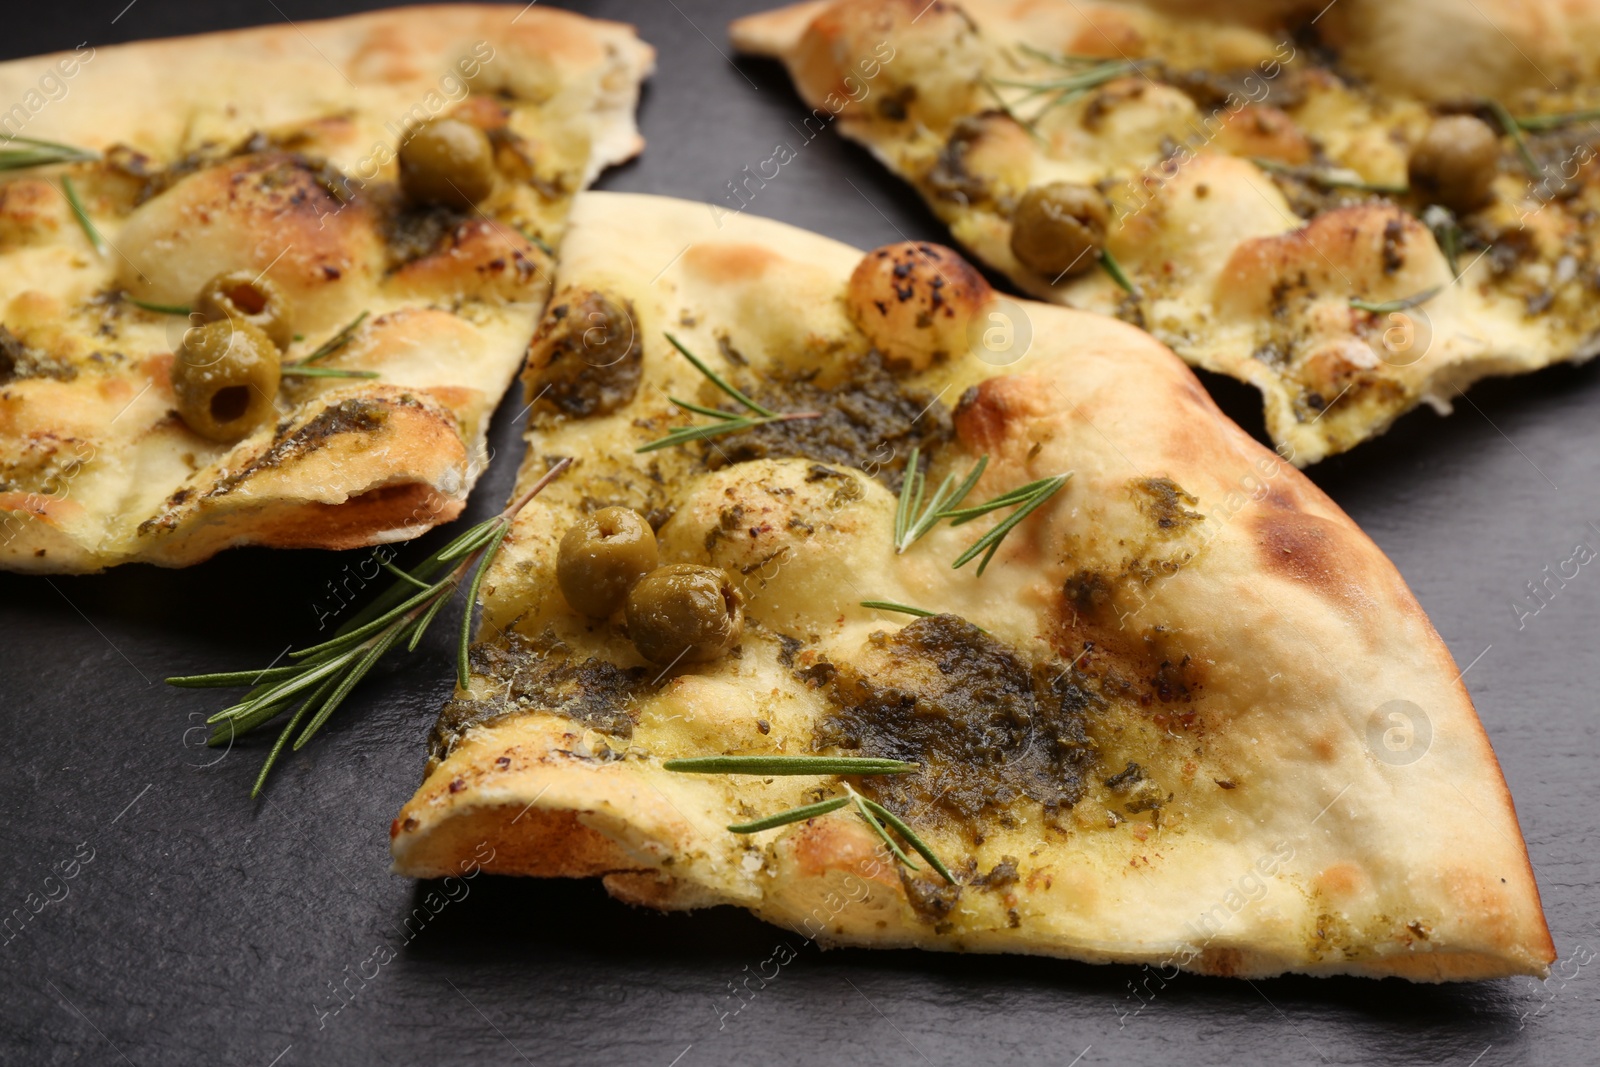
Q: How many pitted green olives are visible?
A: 7